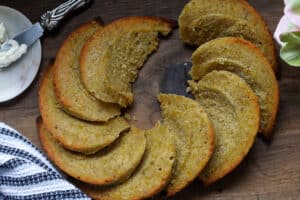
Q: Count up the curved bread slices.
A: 9